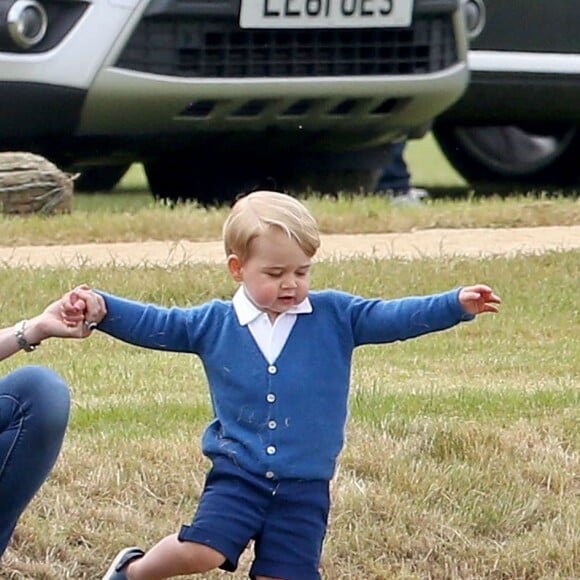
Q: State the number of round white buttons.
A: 5